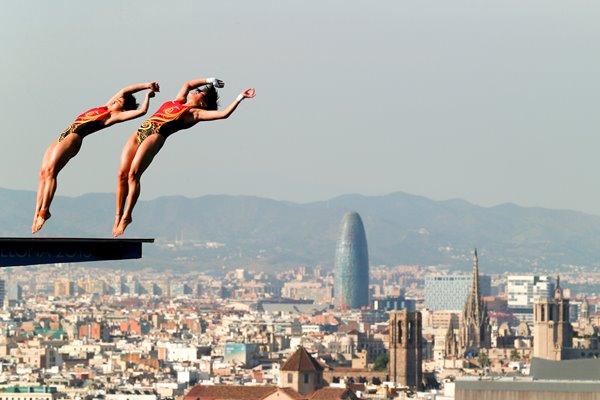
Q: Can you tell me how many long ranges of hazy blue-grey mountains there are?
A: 1